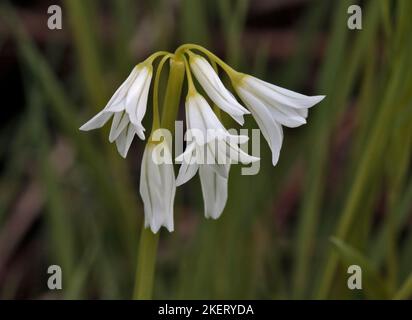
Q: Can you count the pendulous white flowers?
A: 6